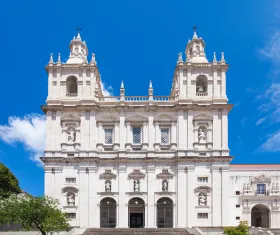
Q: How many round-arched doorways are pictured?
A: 4